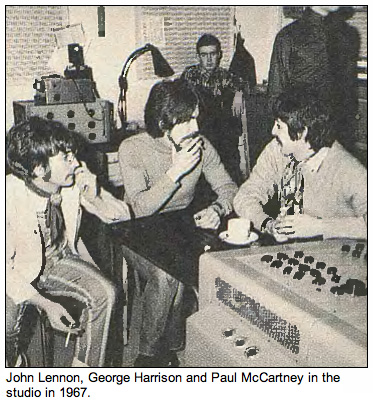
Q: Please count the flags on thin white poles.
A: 0